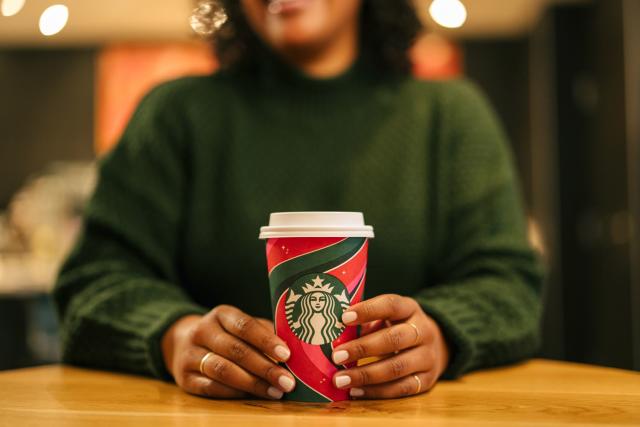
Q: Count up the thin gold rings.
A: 3